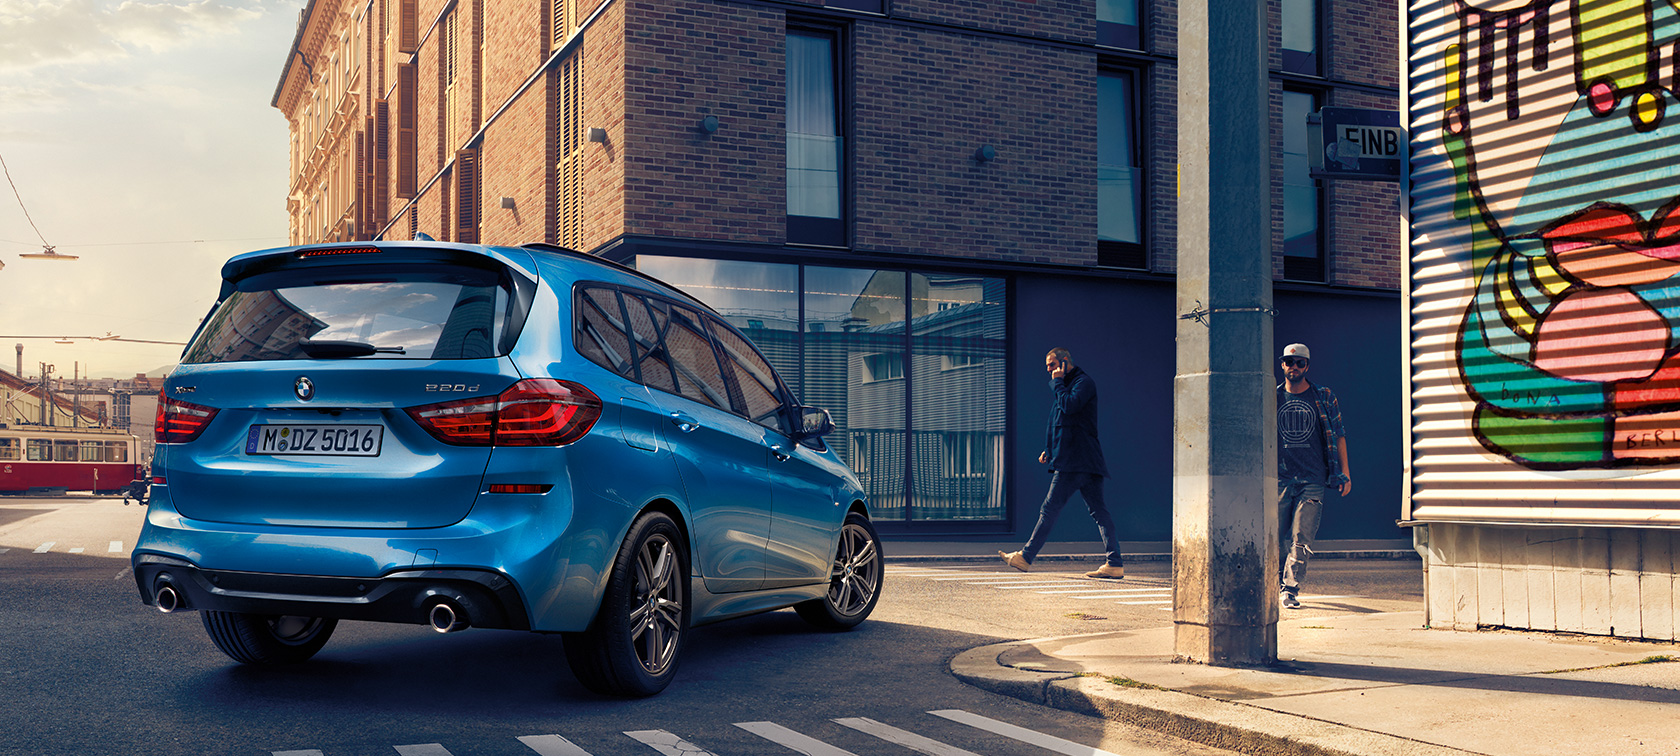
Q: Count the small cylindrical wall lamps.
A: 4